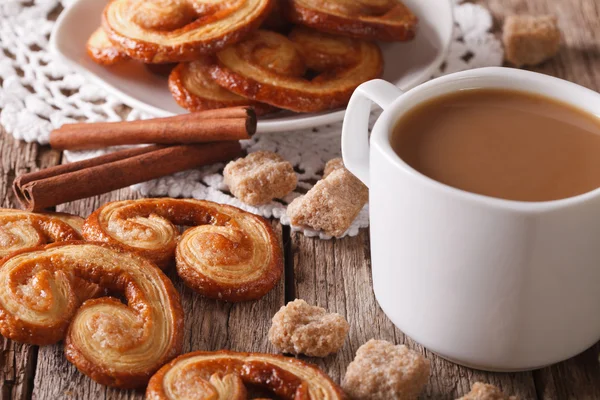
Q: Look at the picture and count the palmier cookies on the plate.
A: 5